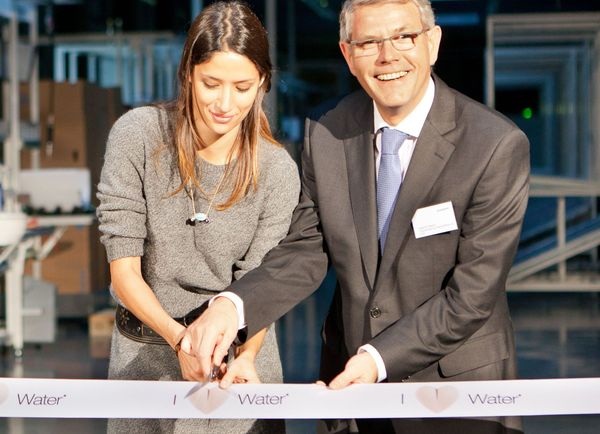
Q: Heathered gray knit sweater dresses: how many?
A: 1